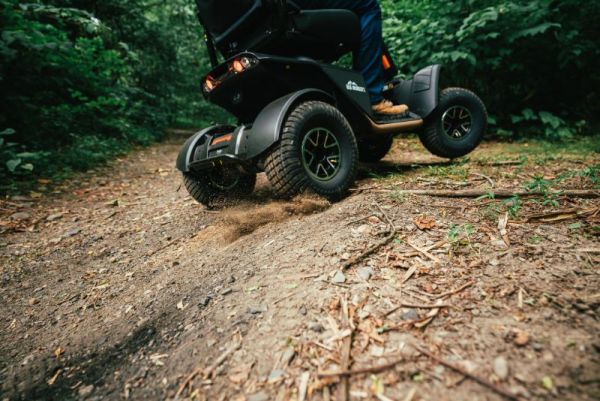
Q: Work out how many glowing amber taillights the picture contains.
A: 2